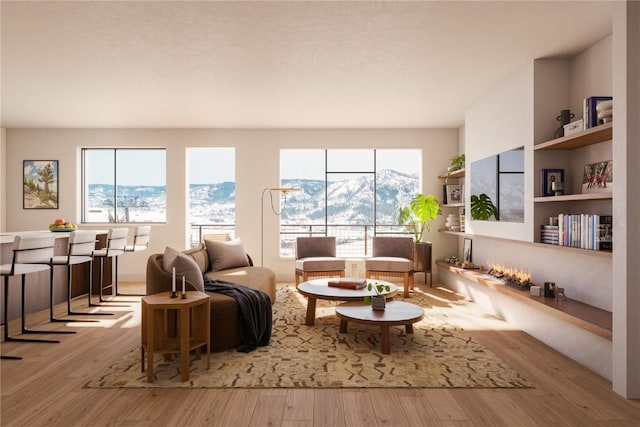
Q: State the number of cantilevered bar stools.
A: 4